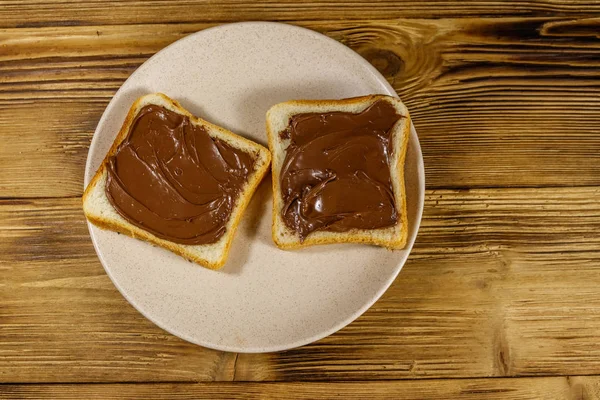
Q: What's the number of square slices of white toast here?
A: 2